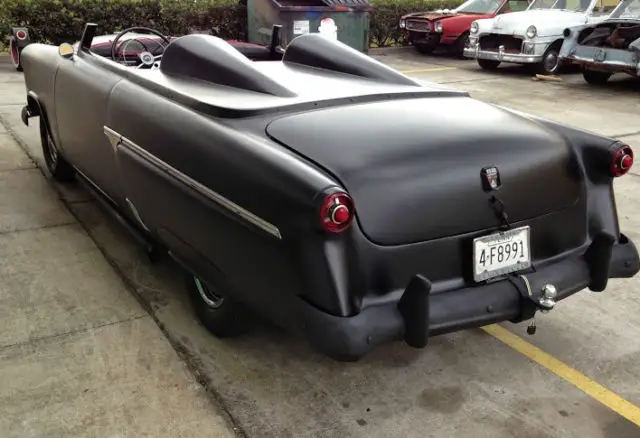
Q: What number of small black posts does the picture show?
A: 2